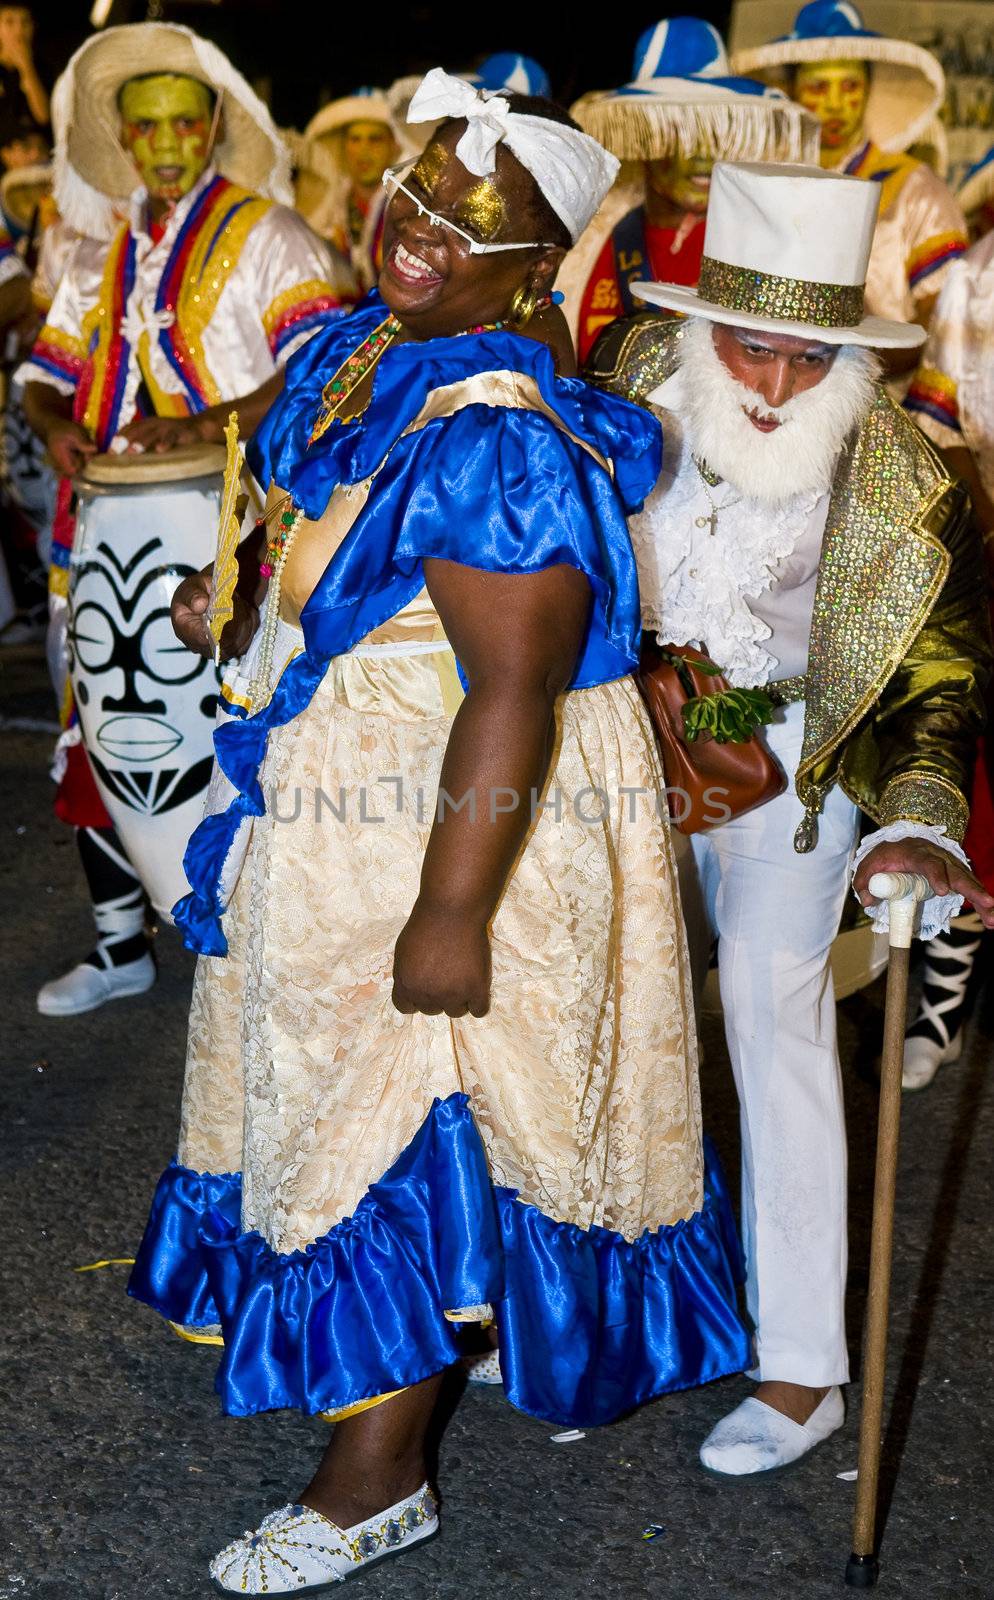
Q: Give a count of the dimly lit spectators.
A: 2